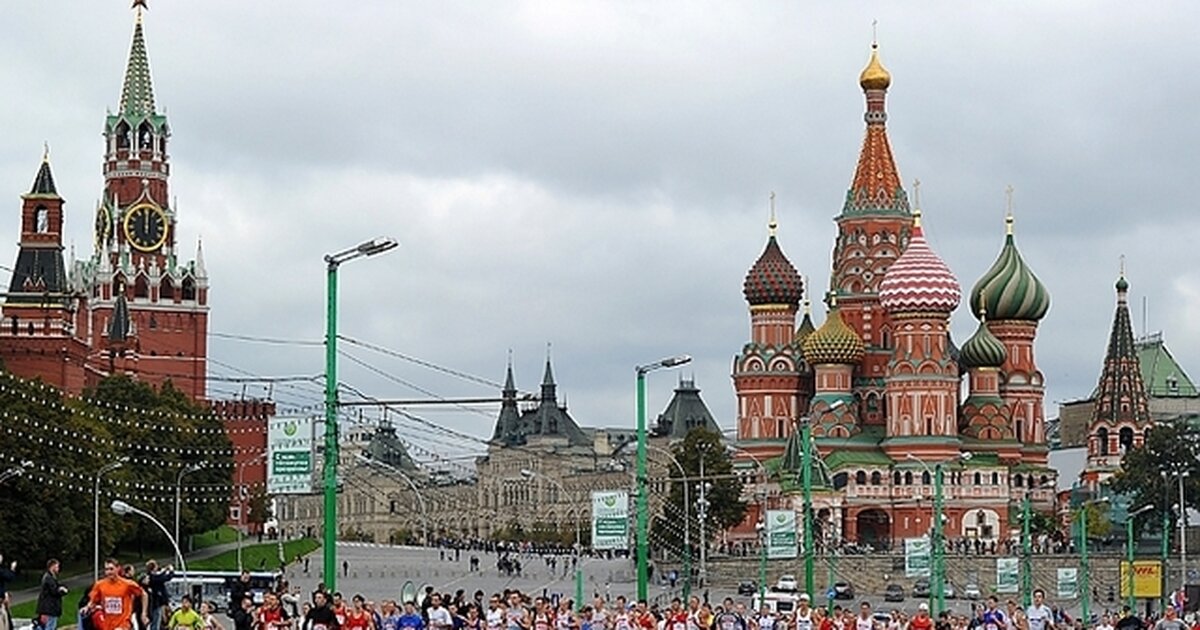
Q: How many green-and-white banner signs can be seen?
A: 6